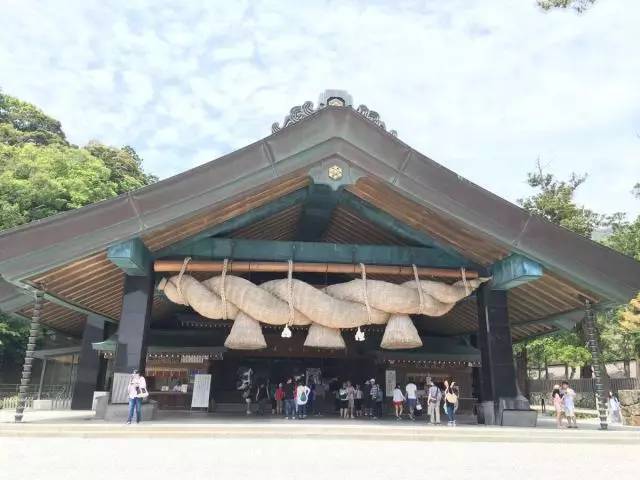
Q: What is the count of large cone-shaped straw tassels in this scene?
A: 3